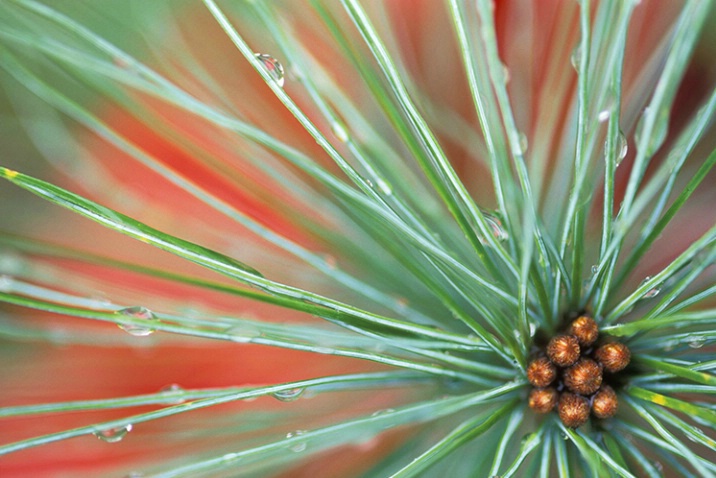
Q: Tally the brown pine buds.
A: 8